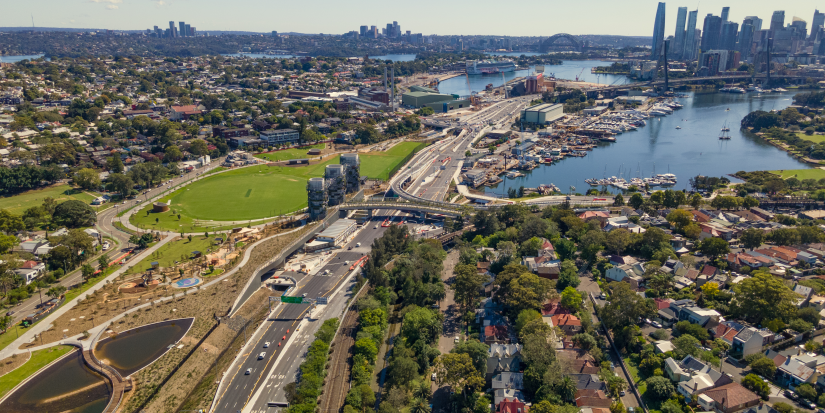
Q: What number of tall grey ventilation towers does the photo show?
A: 3